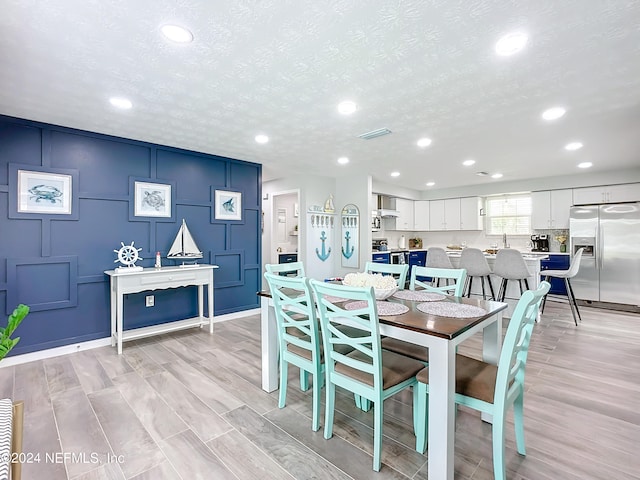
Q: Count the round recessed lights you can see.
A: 14